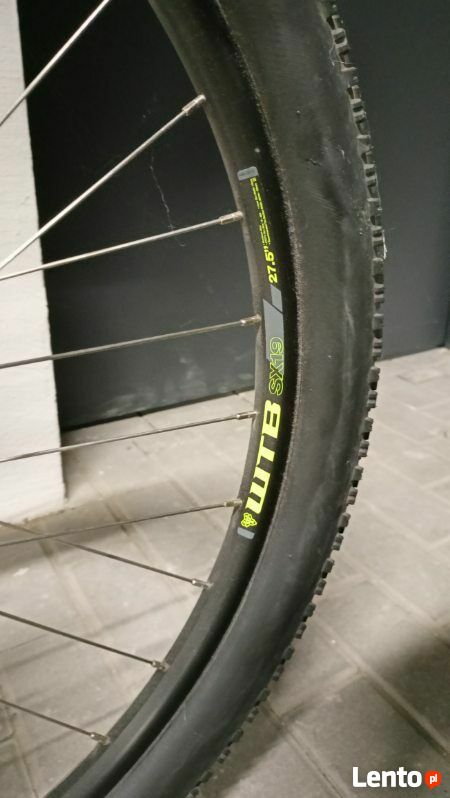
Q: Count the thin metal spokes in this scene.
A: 9